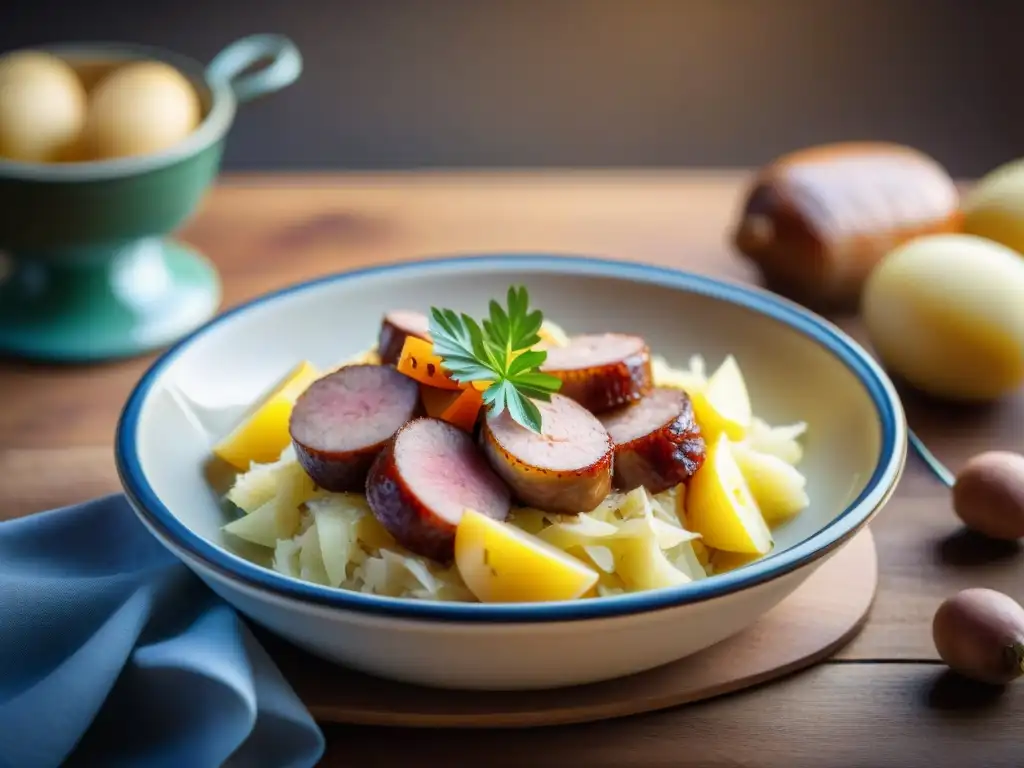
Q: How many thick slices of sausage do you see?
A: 6